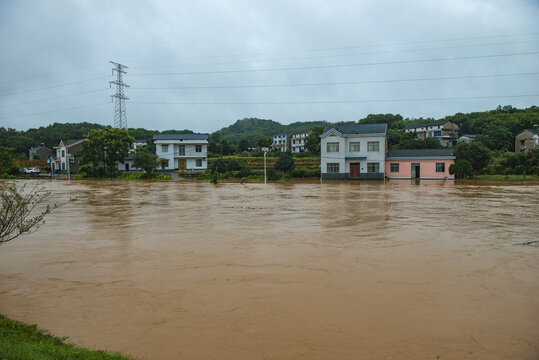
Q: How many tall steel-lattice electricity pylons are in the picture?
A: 1